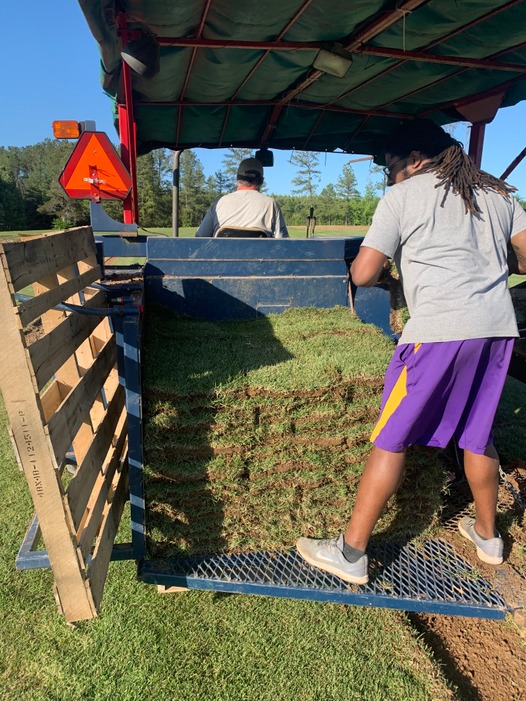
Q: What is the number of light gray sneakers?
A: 2